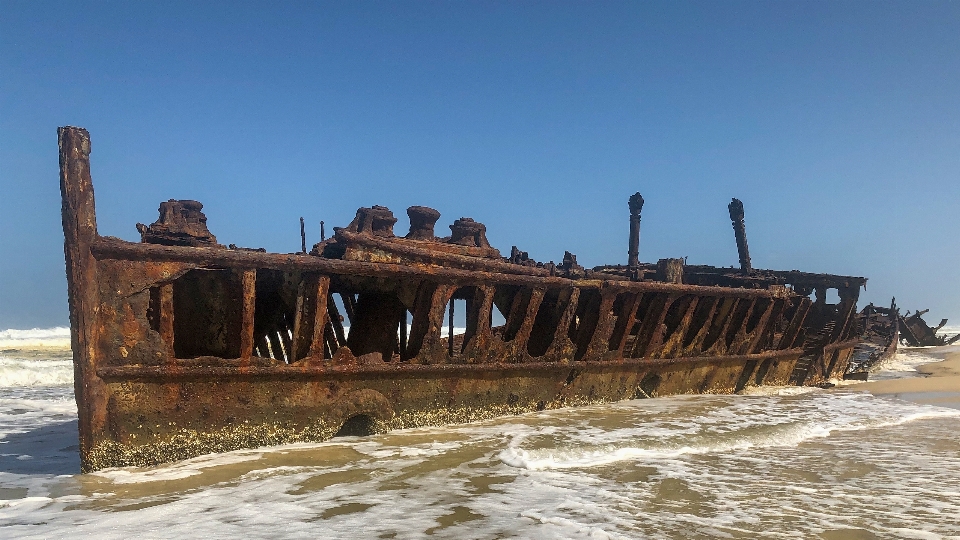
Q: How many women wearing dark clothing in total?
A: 0